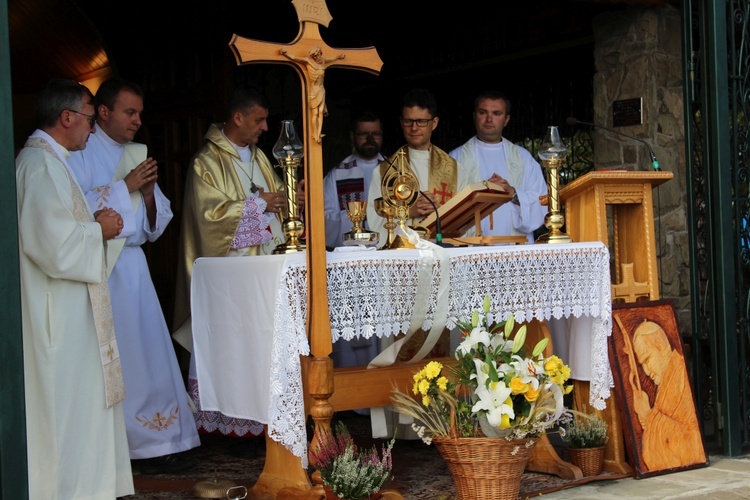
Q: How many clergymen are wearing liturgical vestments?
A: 6